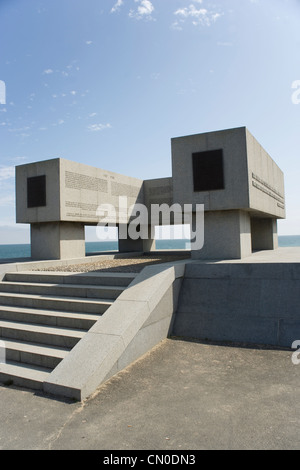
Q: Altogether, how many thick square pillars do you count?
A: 4